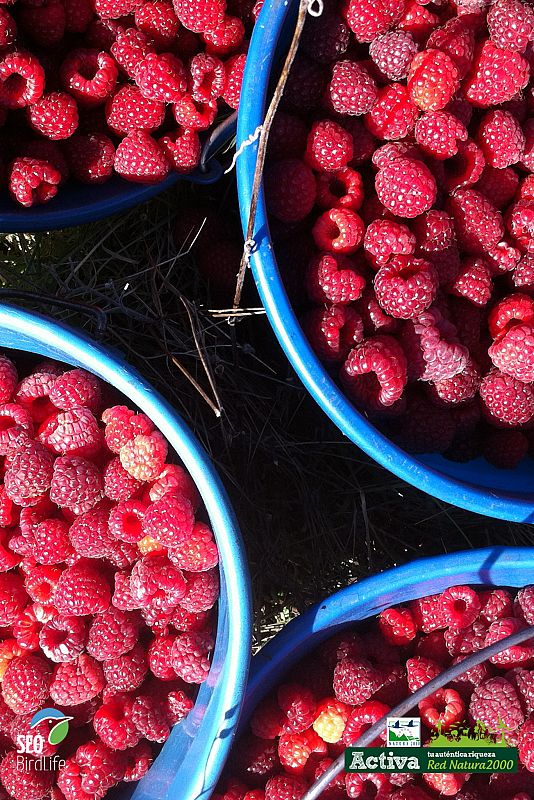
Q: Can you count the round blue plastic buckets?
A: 4